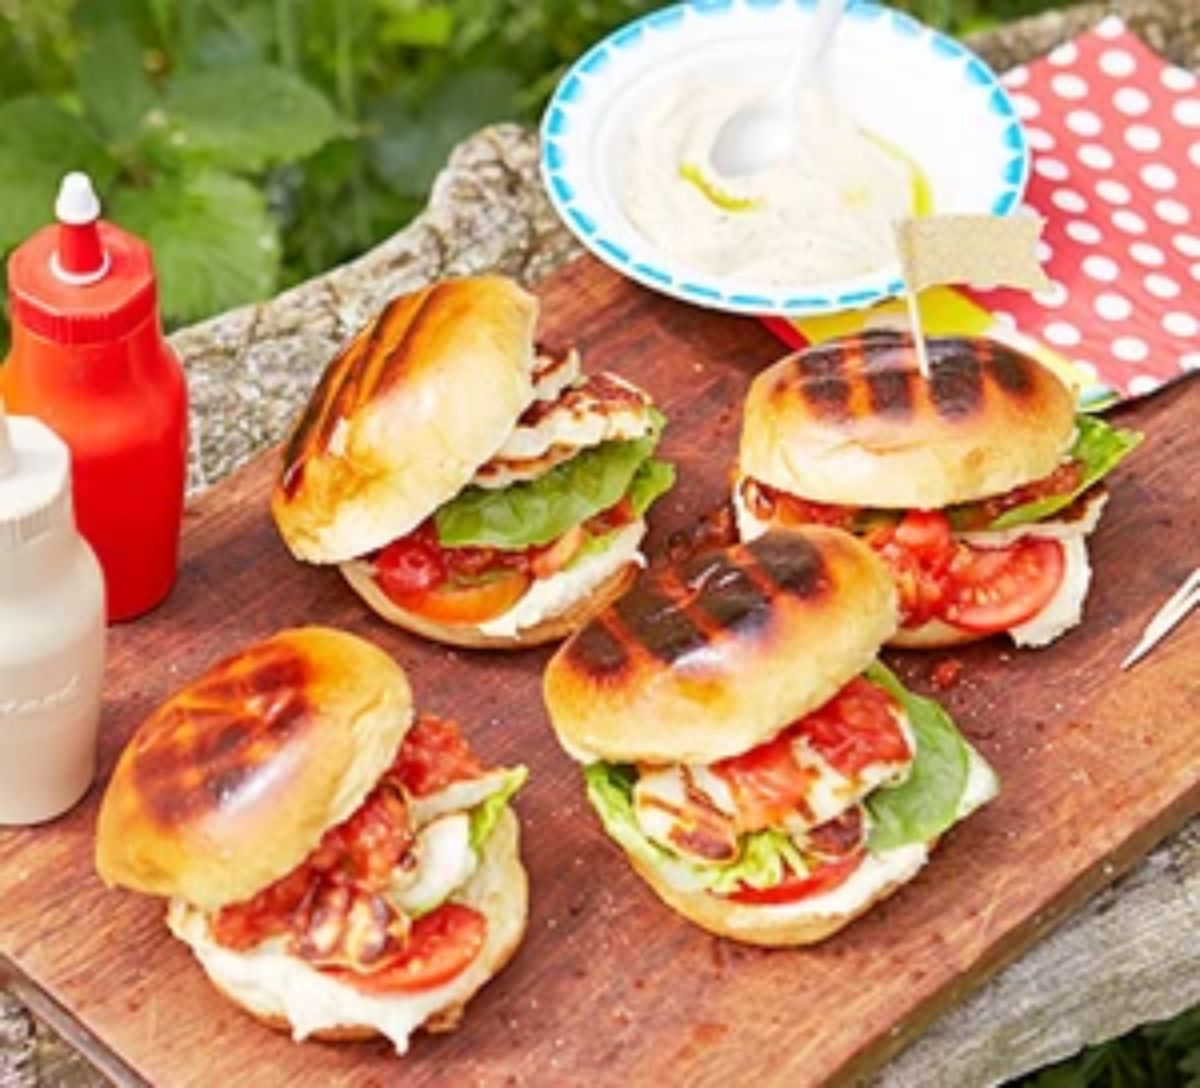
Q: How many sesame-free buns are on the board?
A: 4